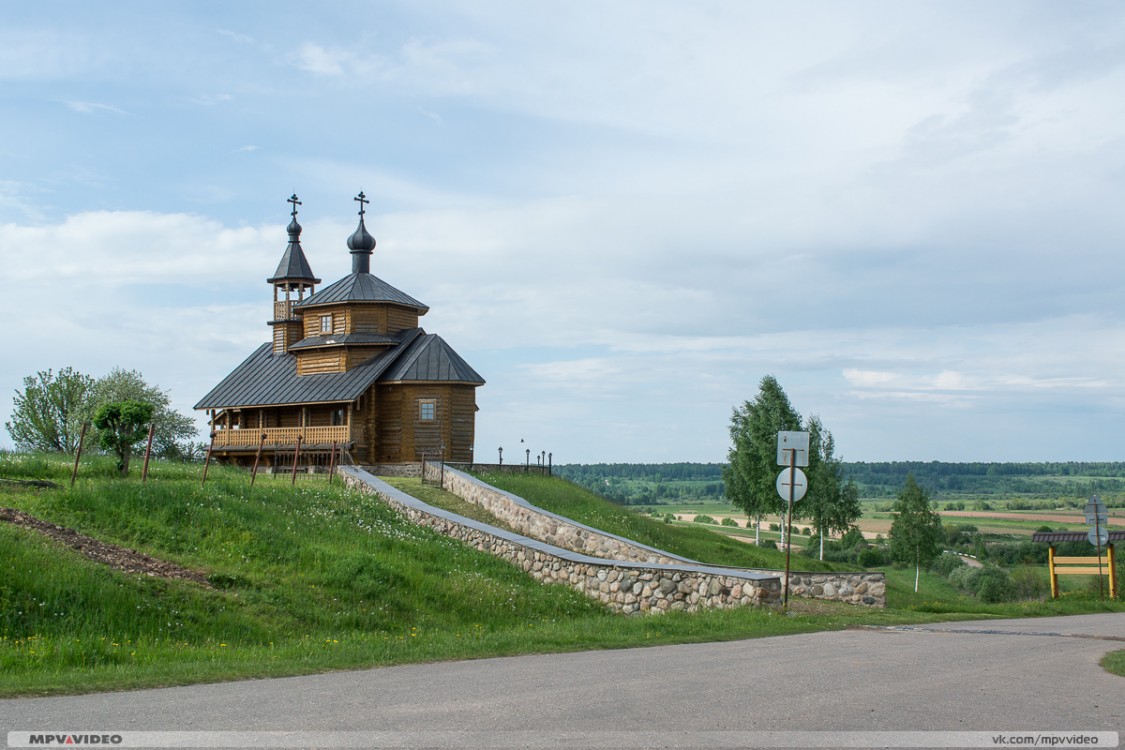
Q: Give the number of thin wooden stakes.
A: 6